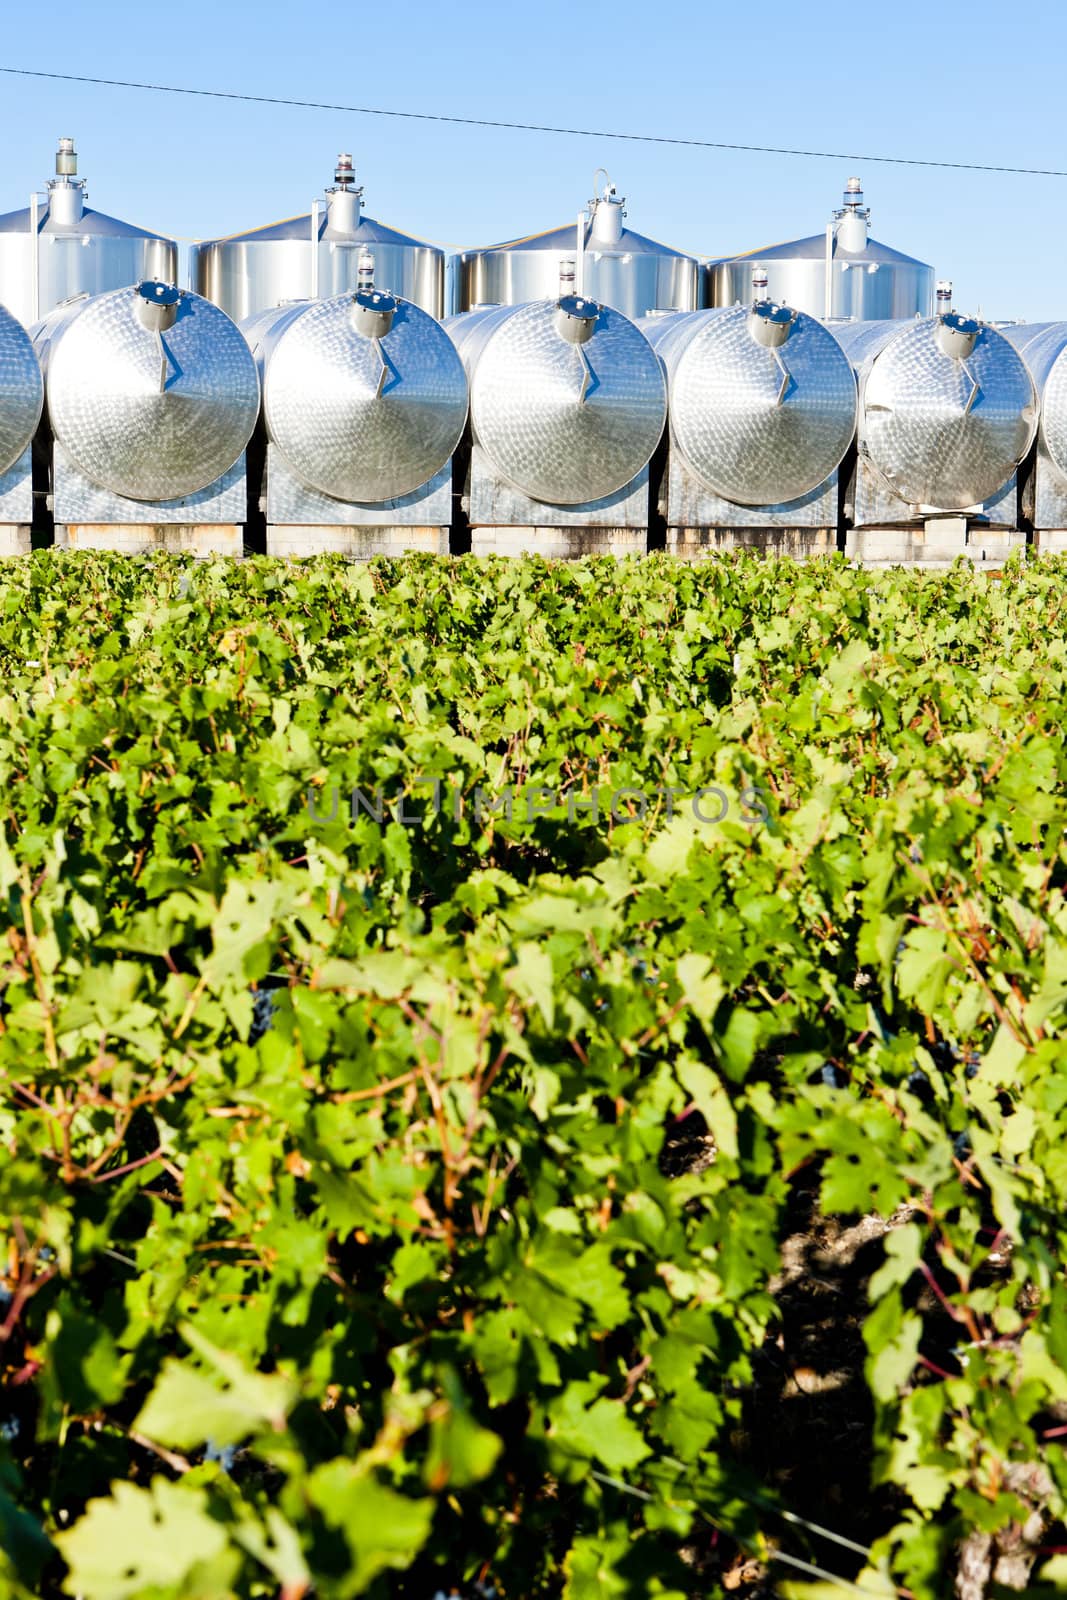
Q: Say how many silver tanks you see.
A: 11